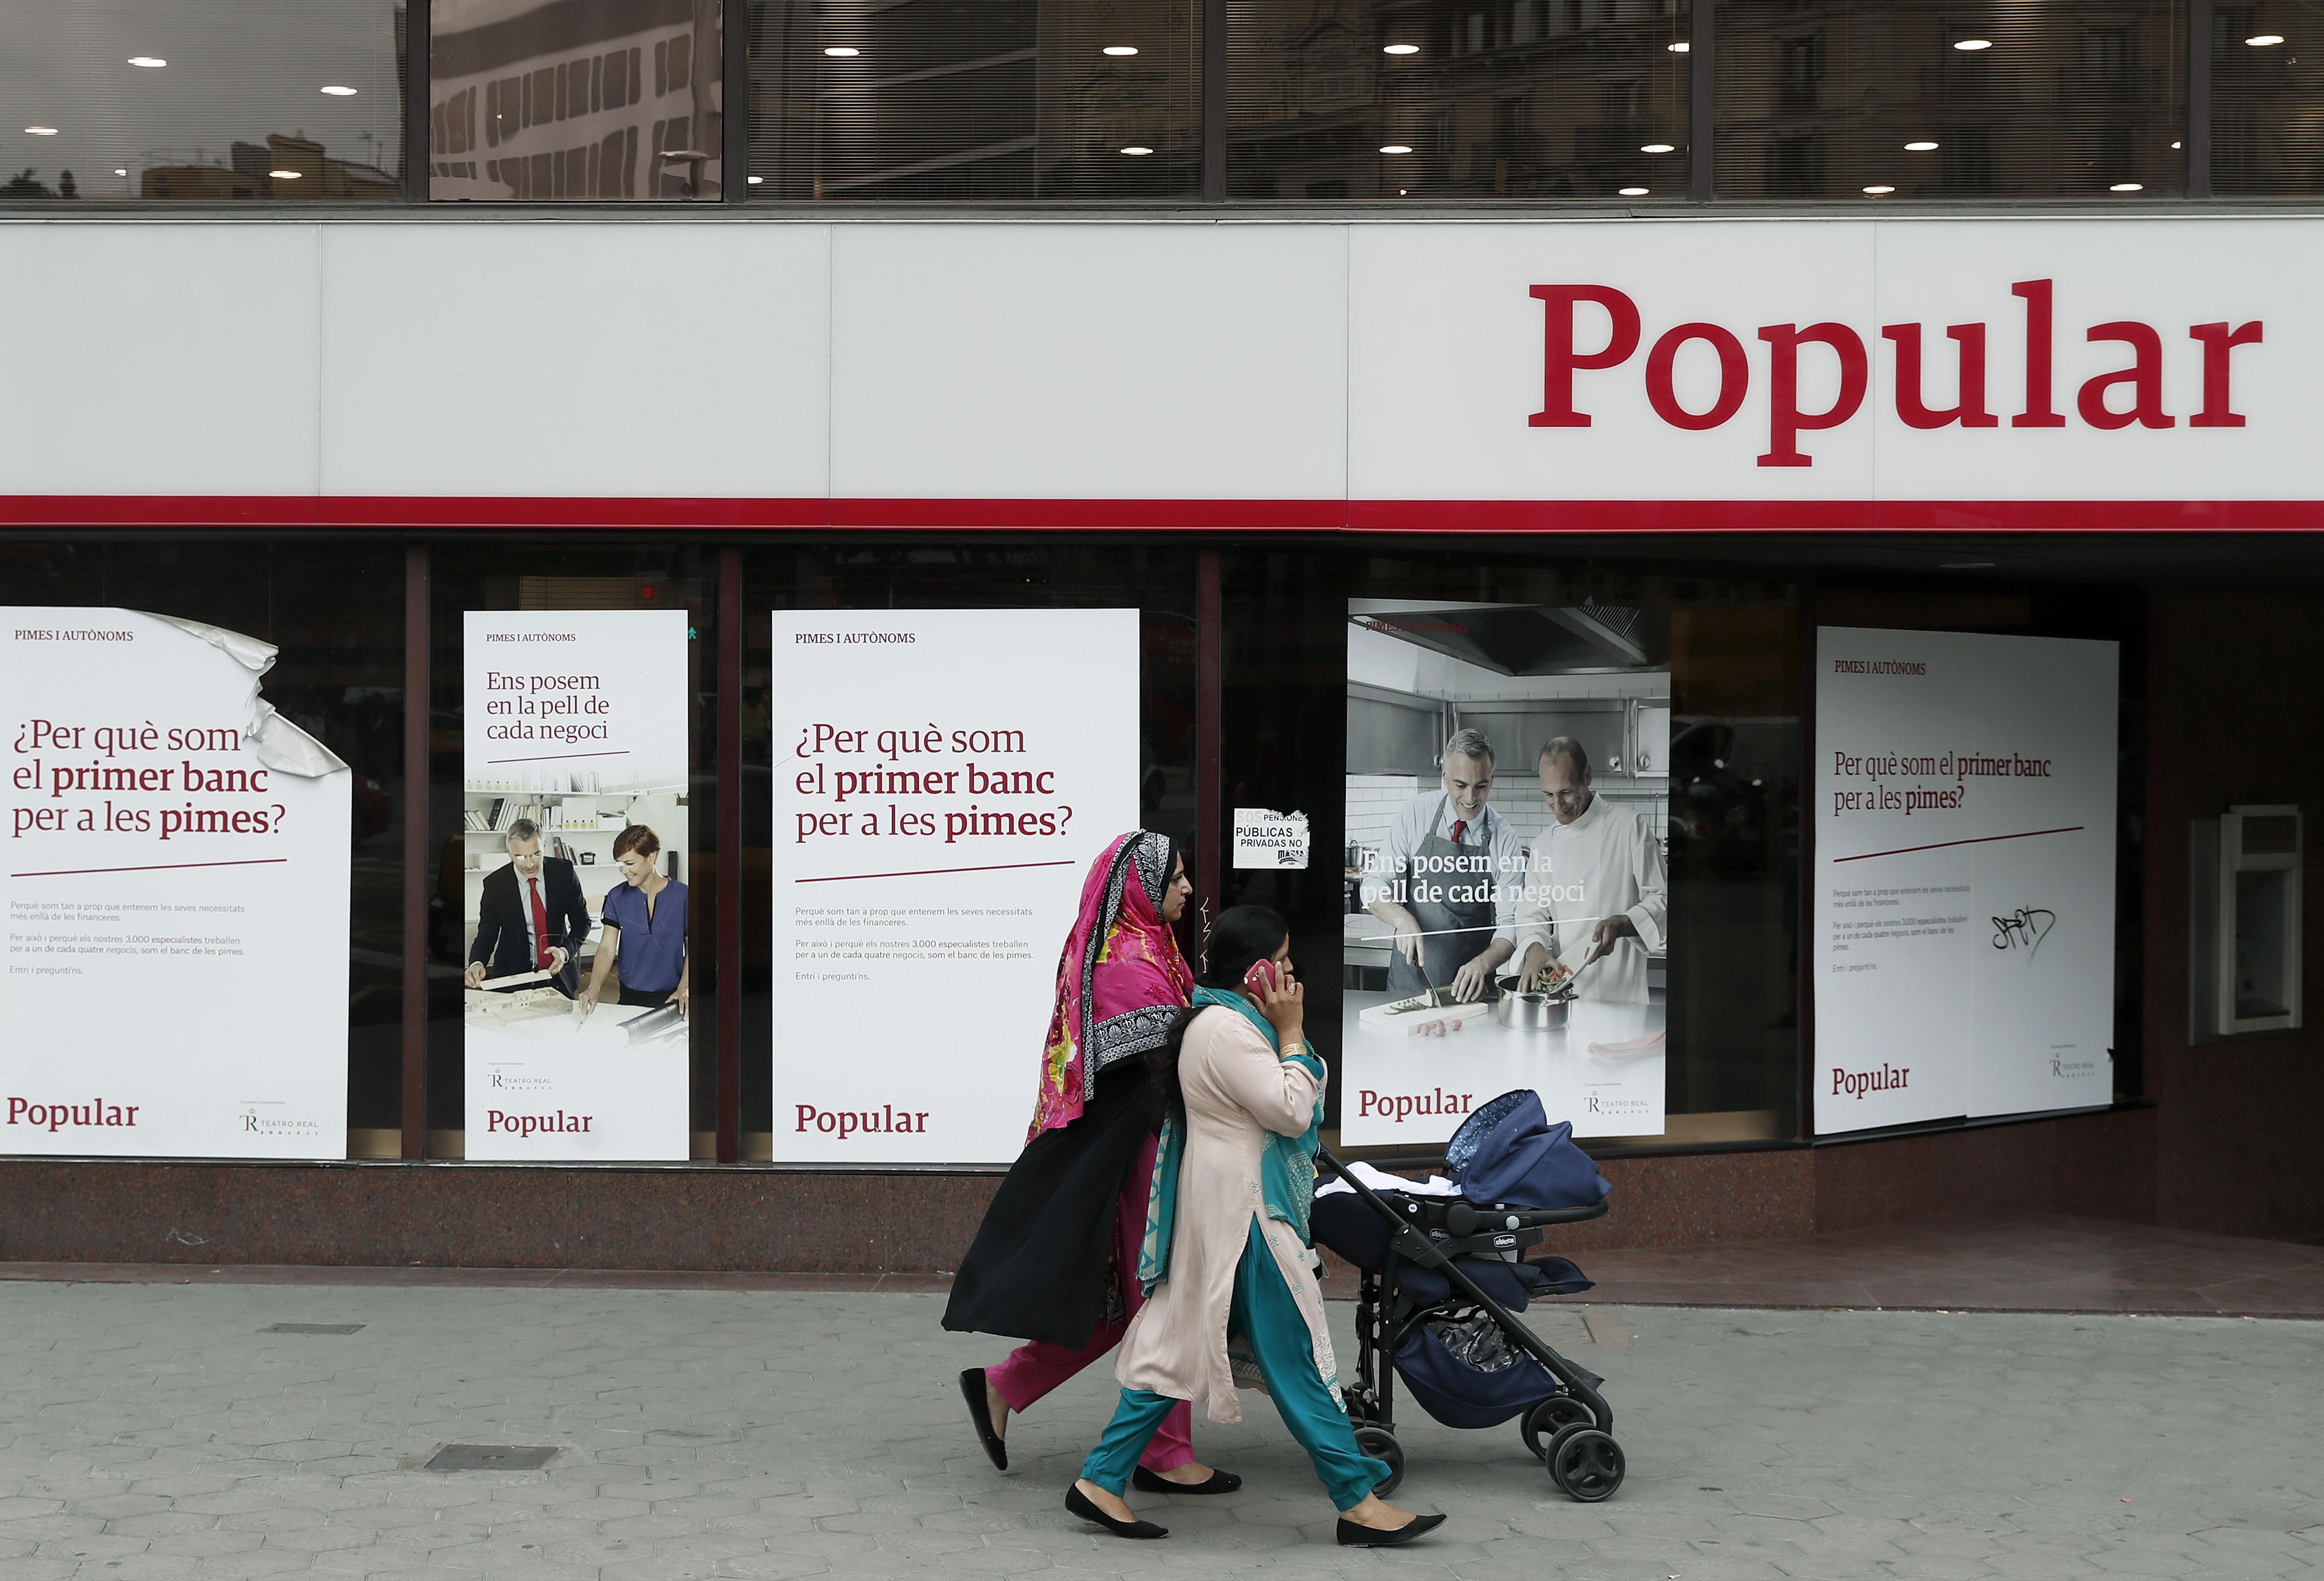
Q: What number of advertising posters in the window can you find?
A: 5